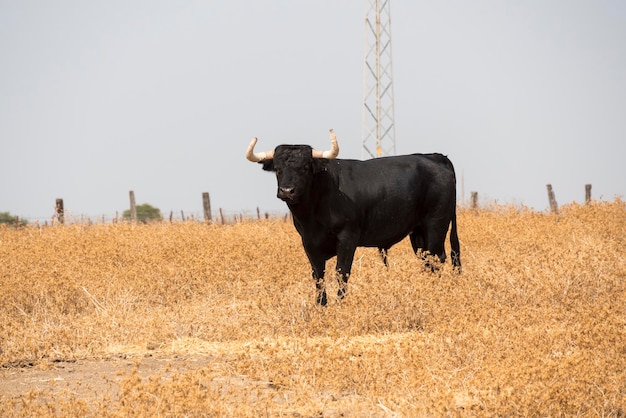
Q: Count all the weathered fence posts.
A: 6